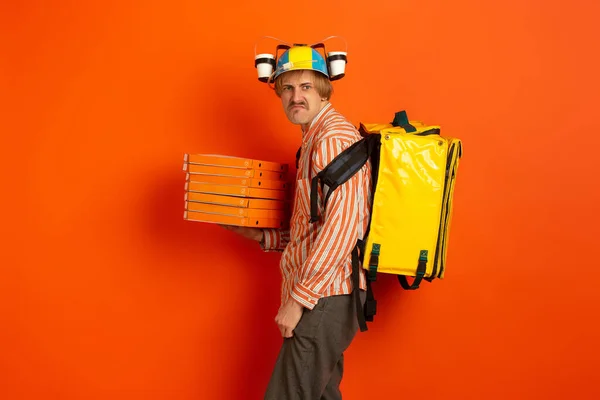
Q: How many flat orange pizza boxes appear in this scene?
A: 7